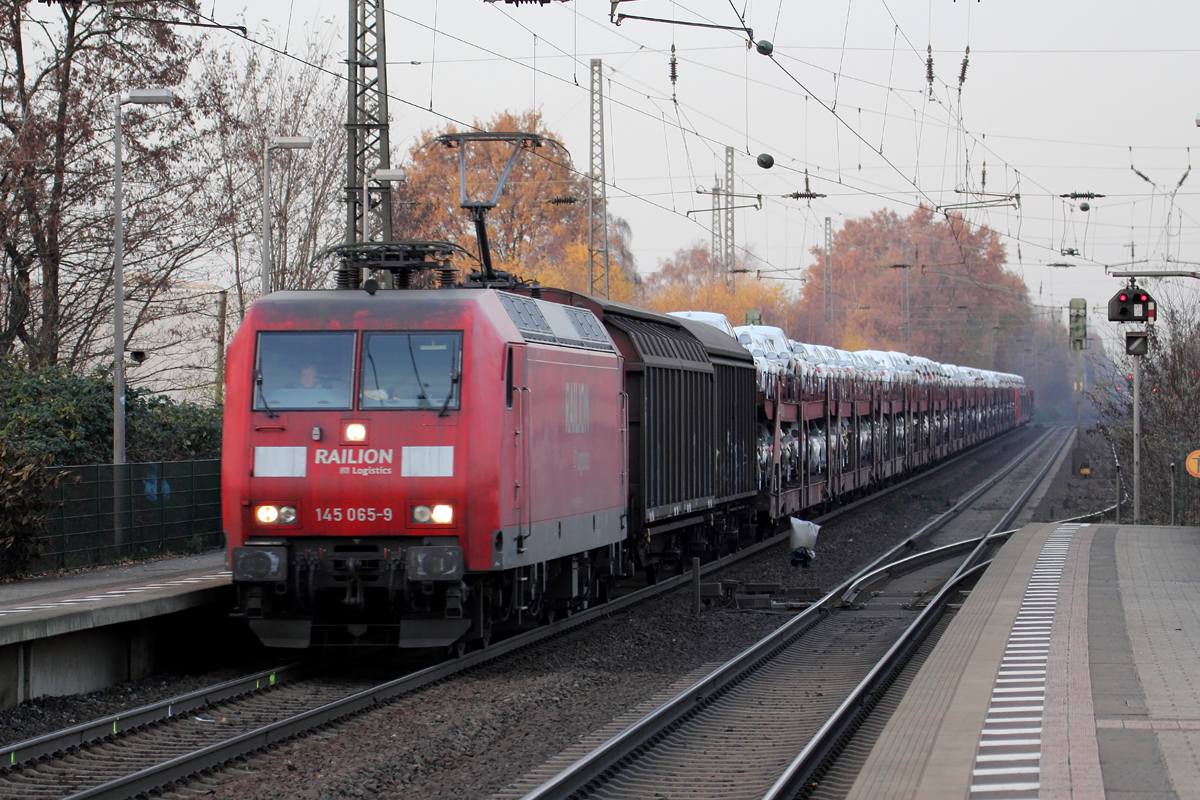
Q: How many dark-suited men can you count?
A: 0